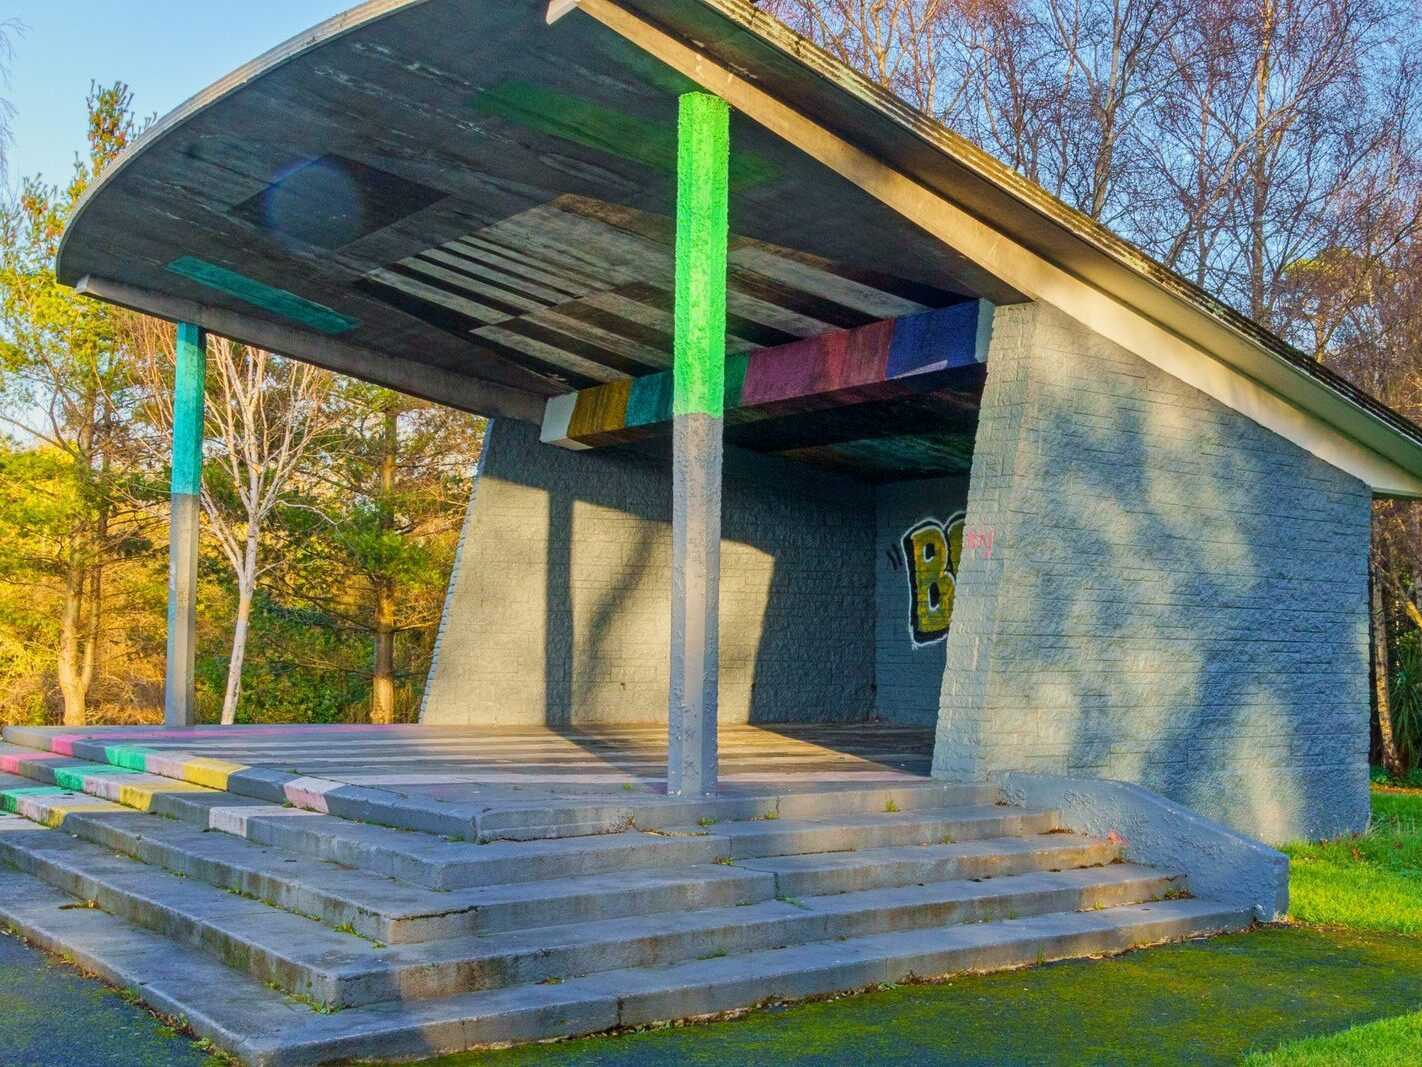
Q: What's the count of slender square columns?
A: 2